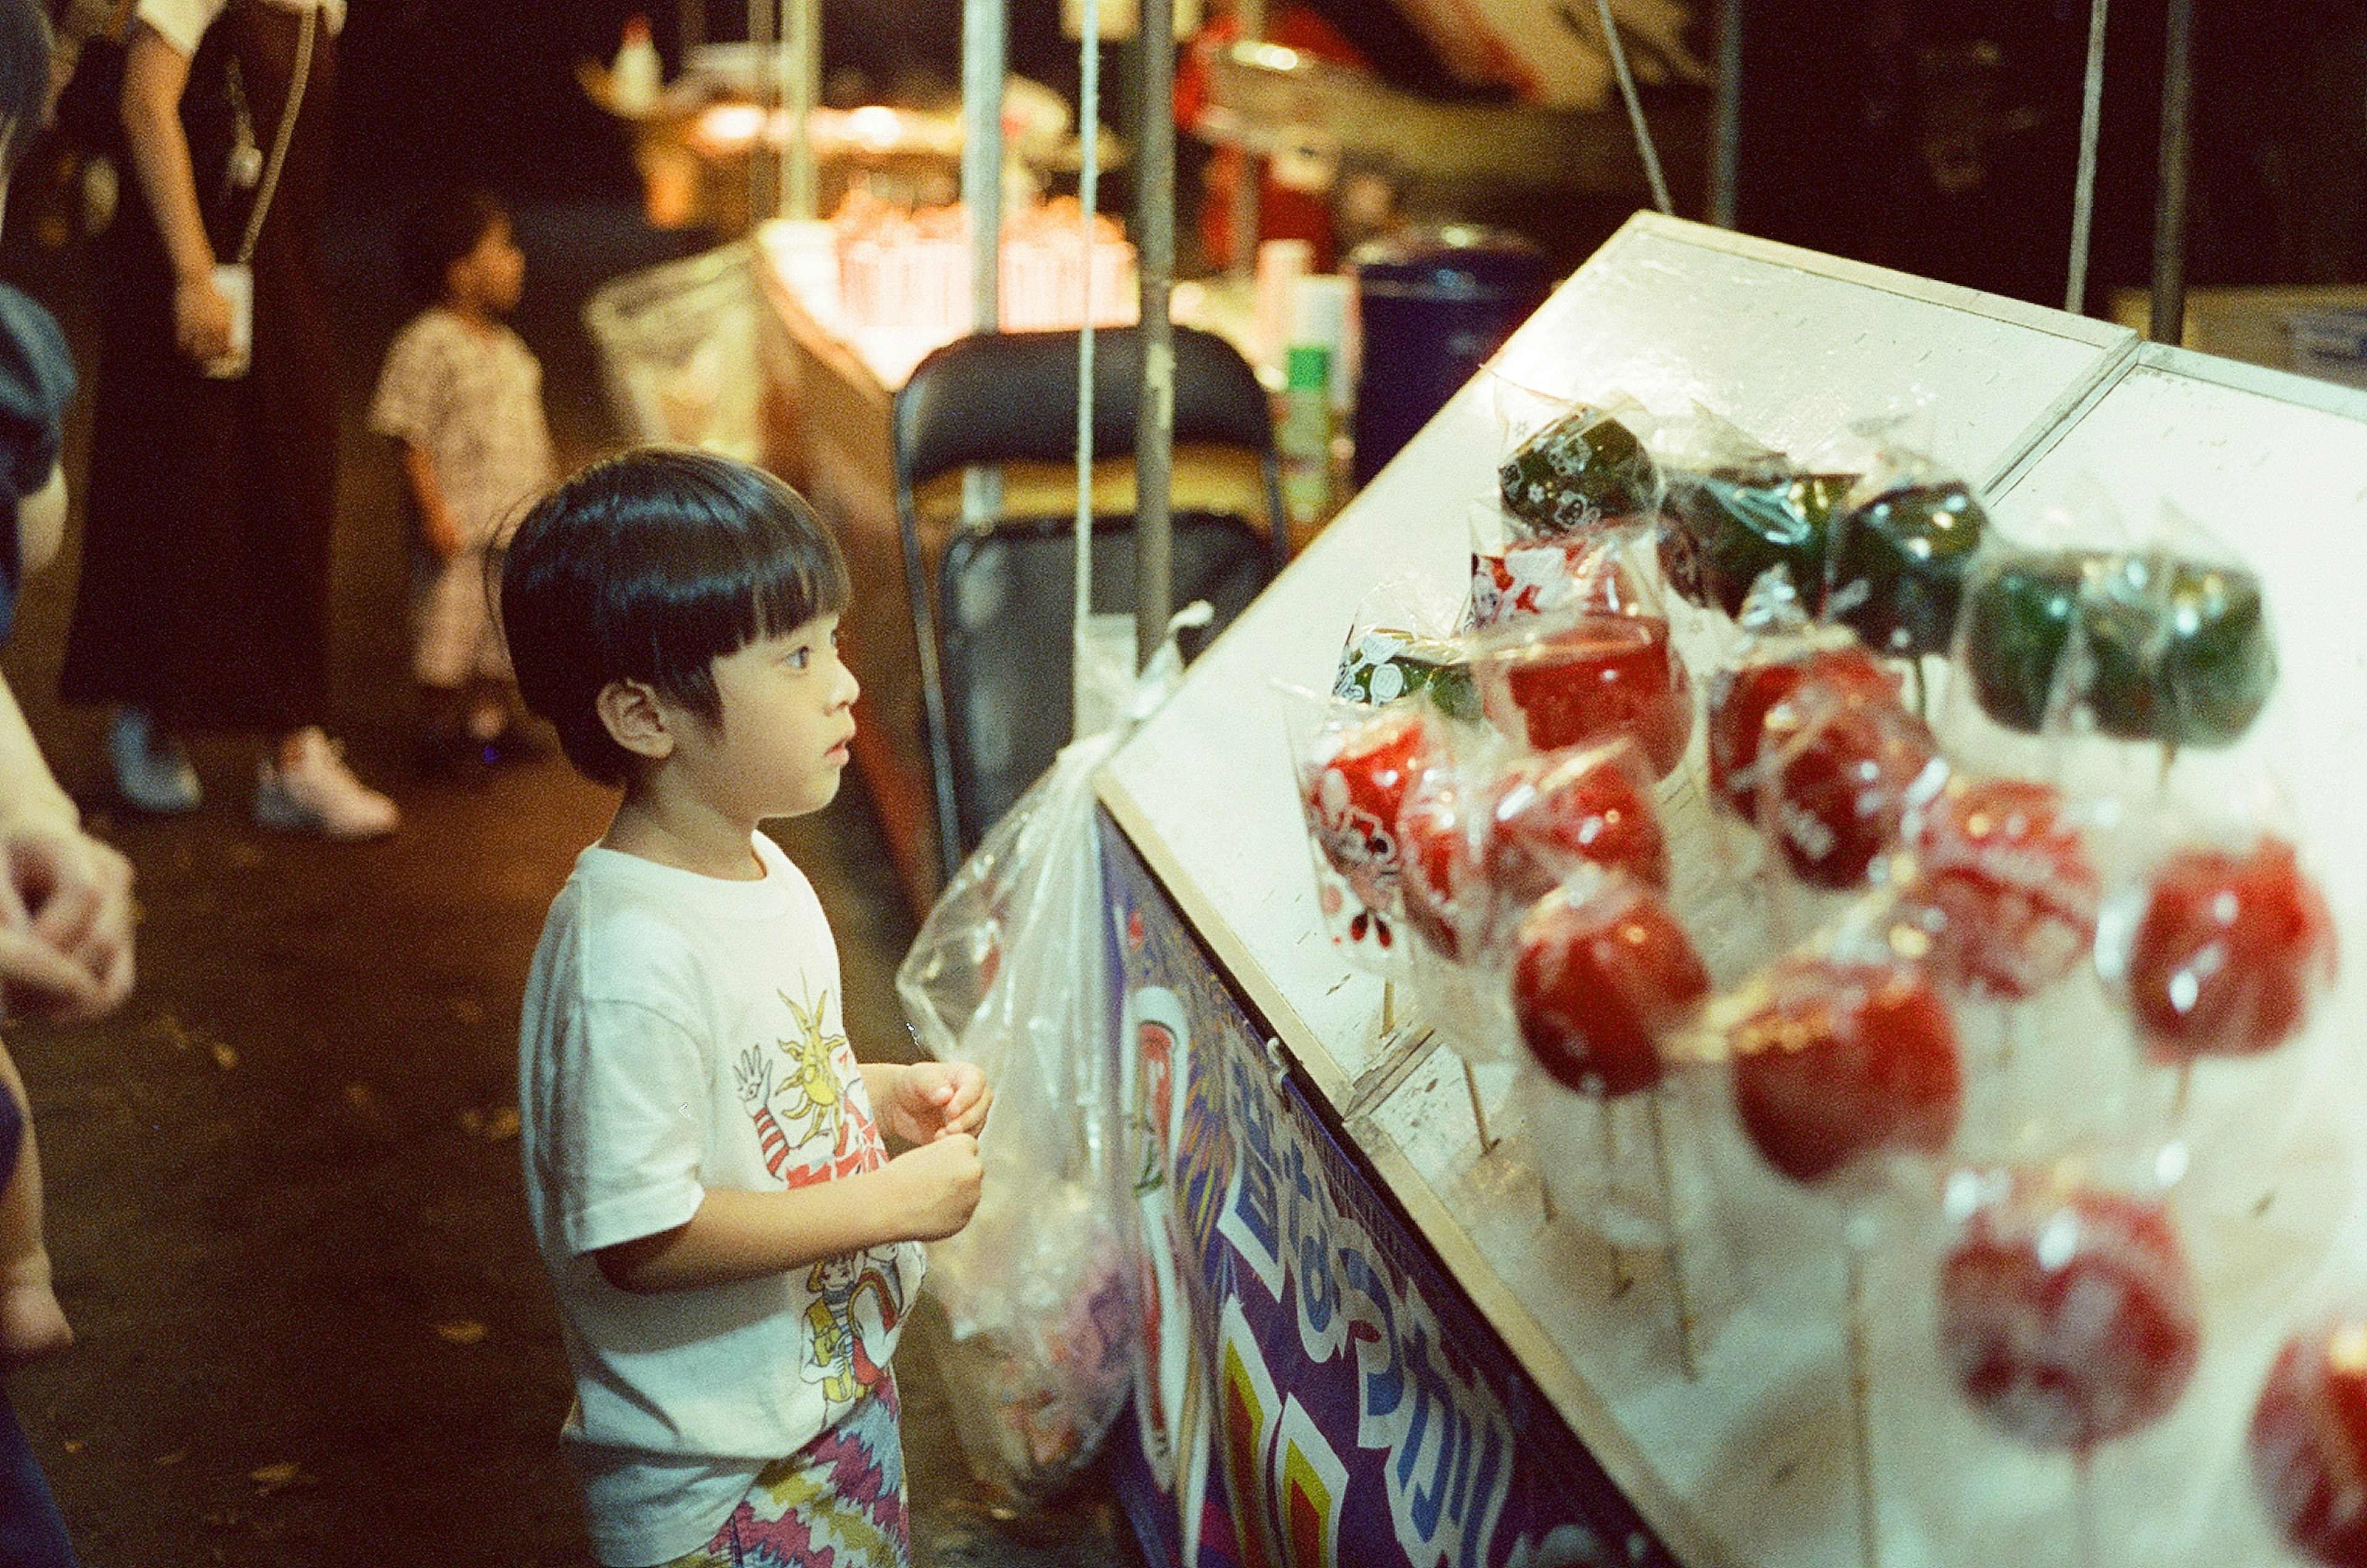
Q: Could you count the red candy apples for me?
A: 13